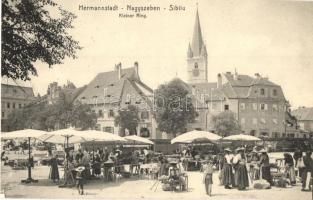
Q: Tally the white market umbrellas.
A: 6